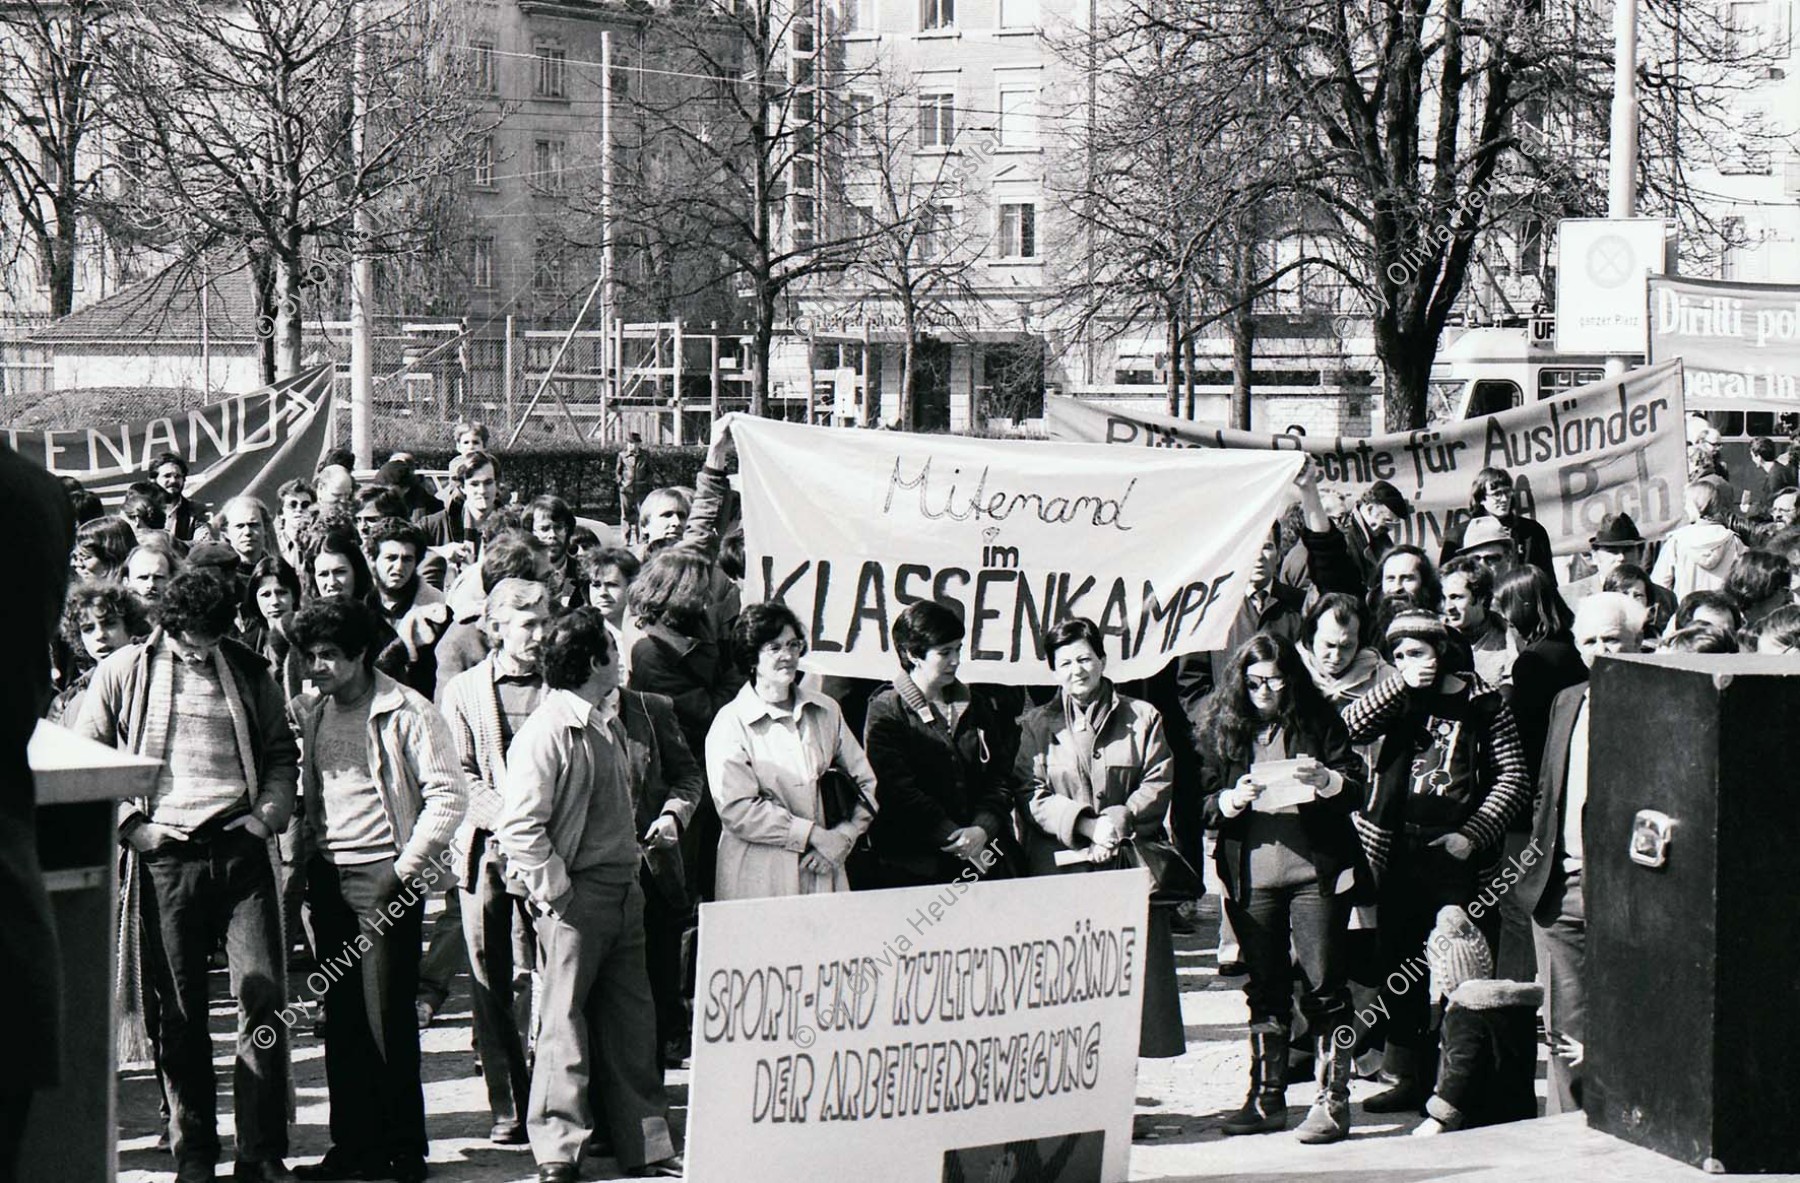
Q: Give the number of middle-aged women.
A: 3